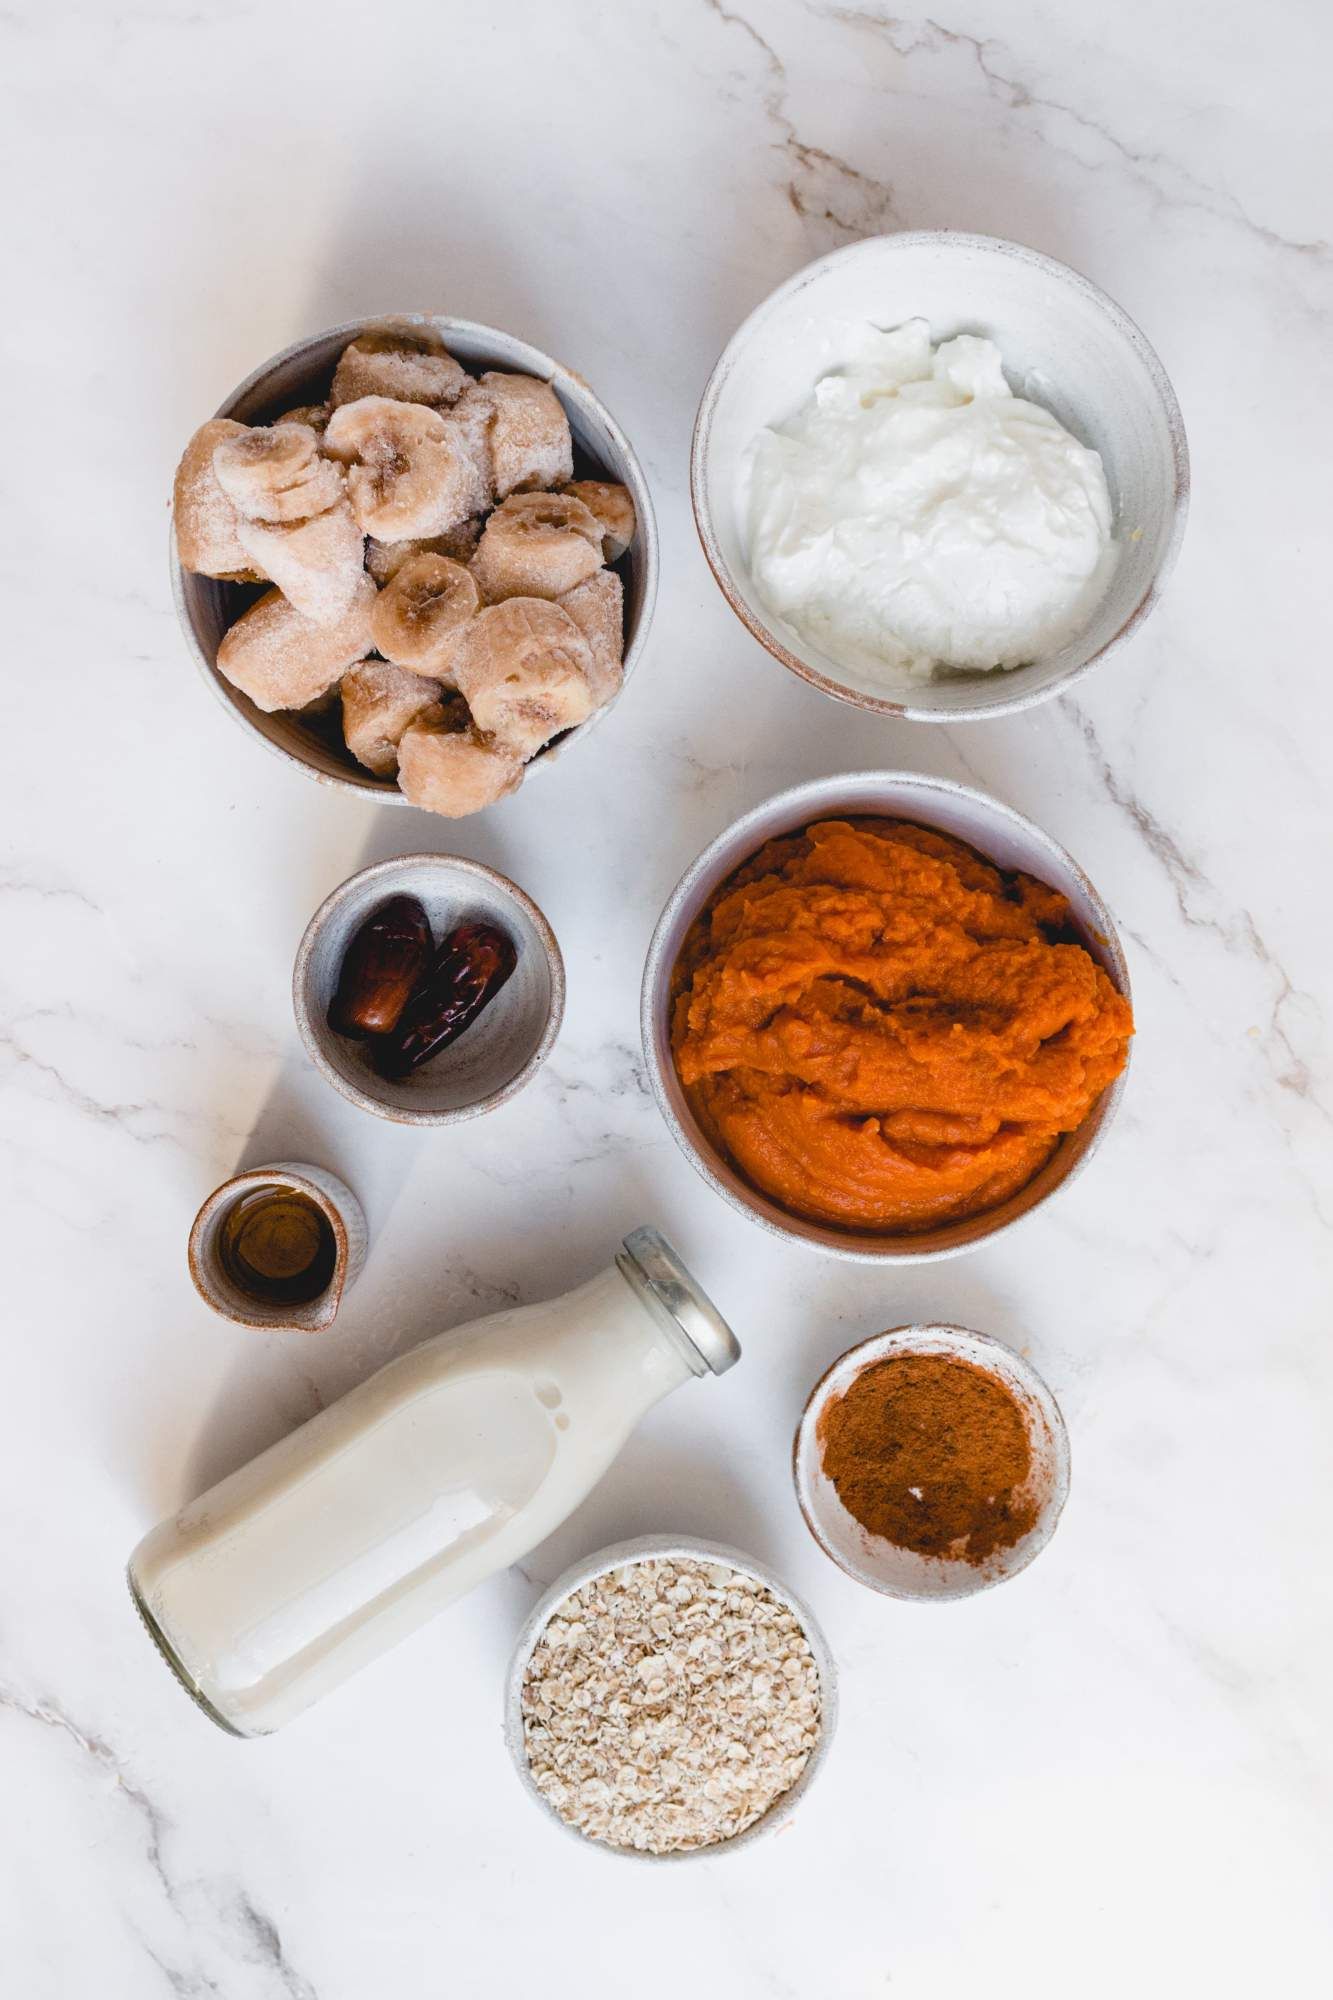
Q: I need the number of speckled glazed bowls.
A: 6